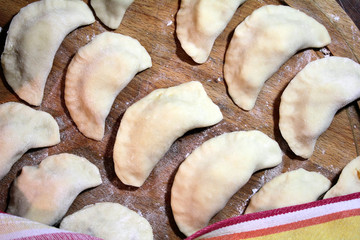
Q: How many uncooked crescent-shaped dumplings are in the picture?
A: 13